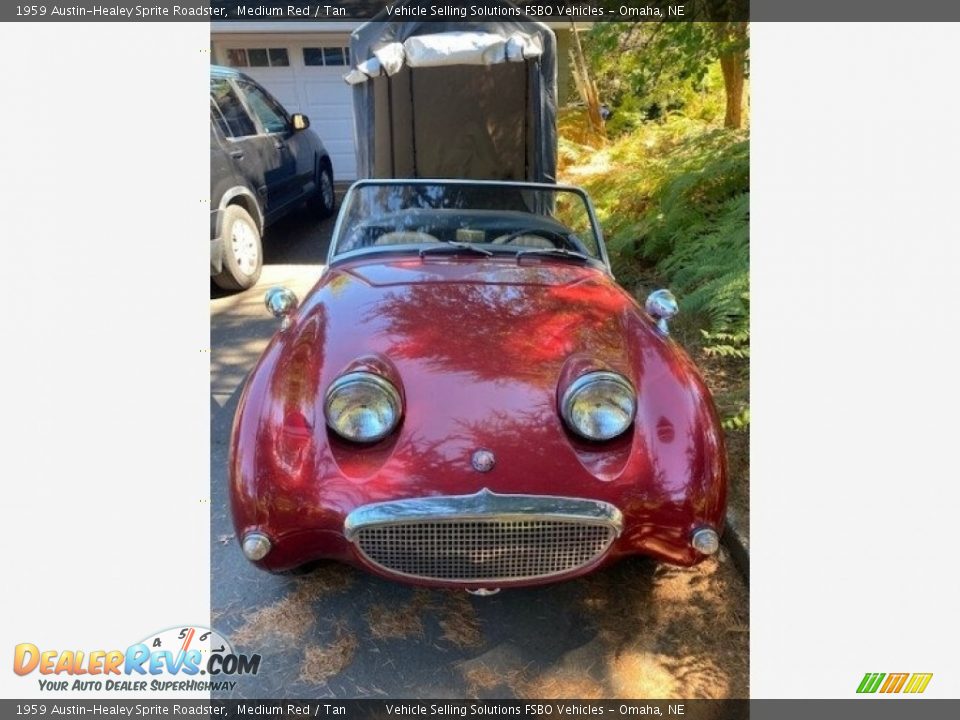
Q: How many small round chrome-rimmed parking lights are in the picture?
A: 2